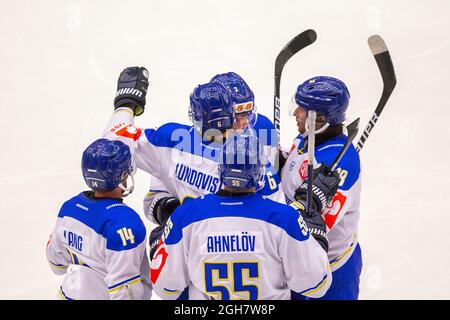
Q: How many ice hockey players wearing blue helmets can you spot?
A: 5